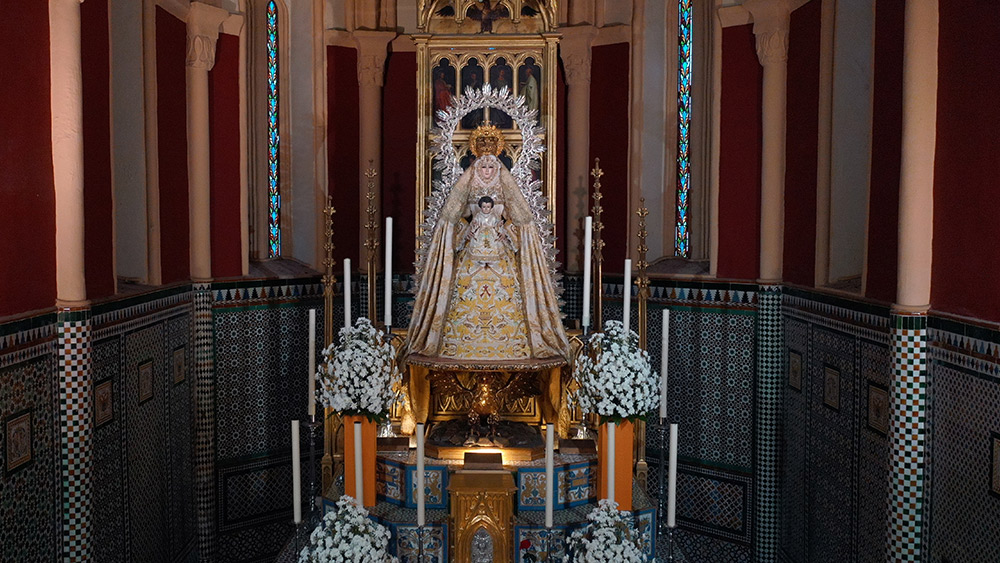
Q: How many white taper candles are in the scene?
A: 12